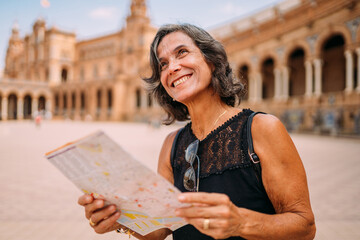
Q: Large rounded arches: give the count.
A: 4